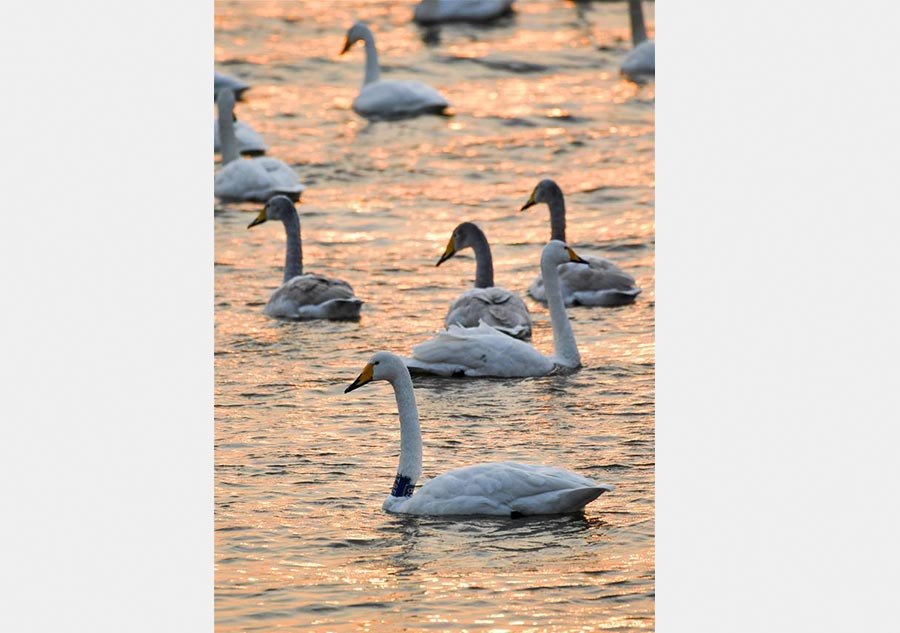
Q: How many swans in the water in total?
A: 11